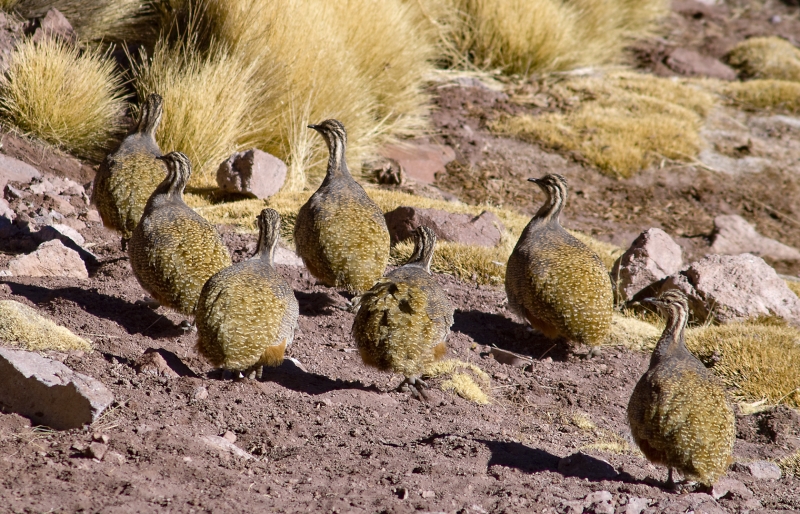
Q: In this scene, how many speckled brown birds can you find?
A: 7